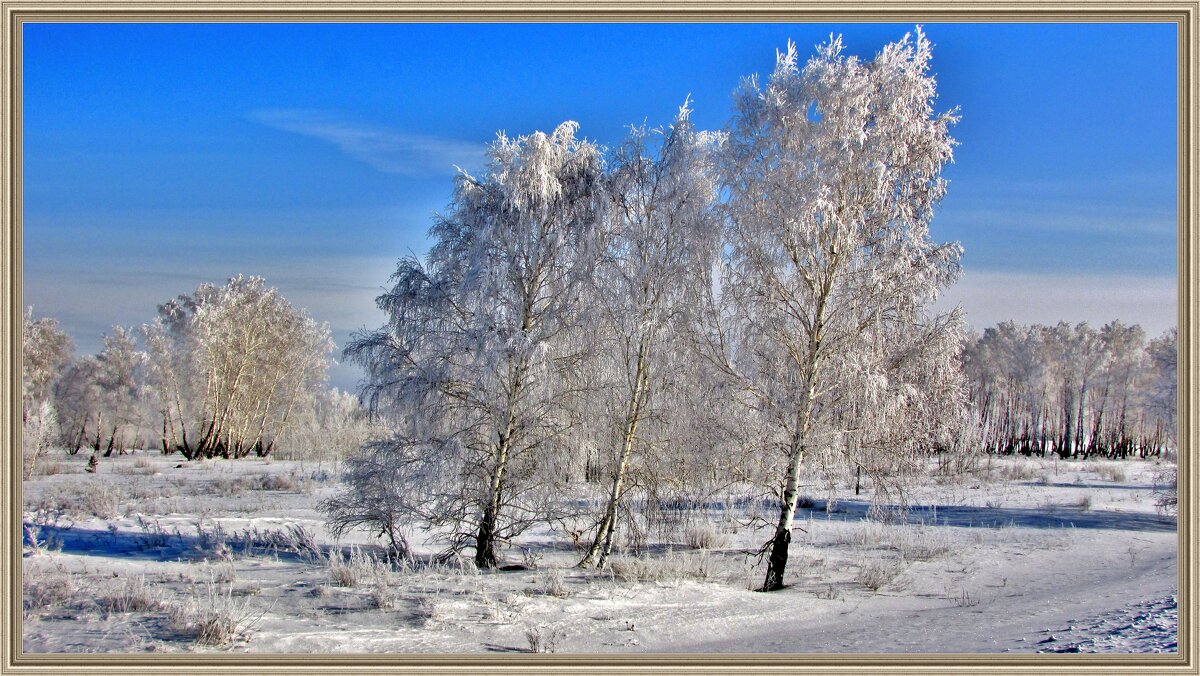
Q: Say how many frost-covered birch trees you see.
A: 3